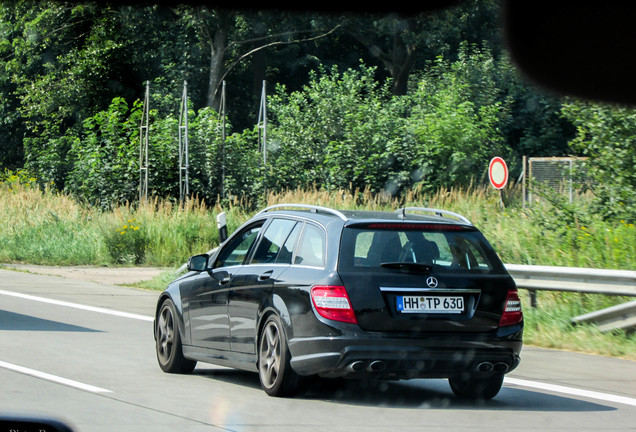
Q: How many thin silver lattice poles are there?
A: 4